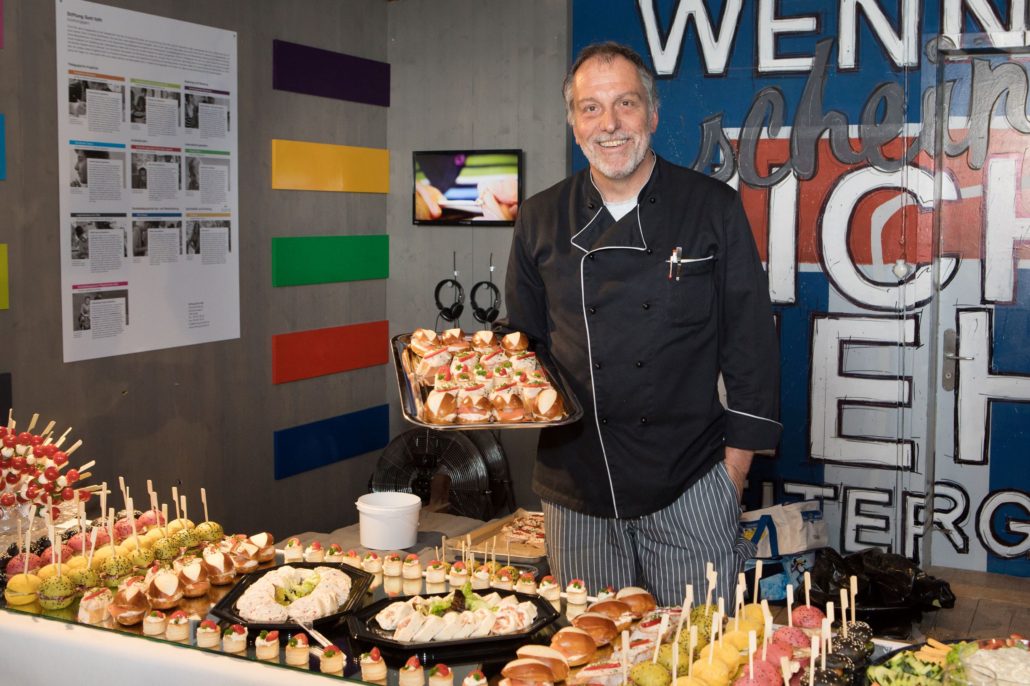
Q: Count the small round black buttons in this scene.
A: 10